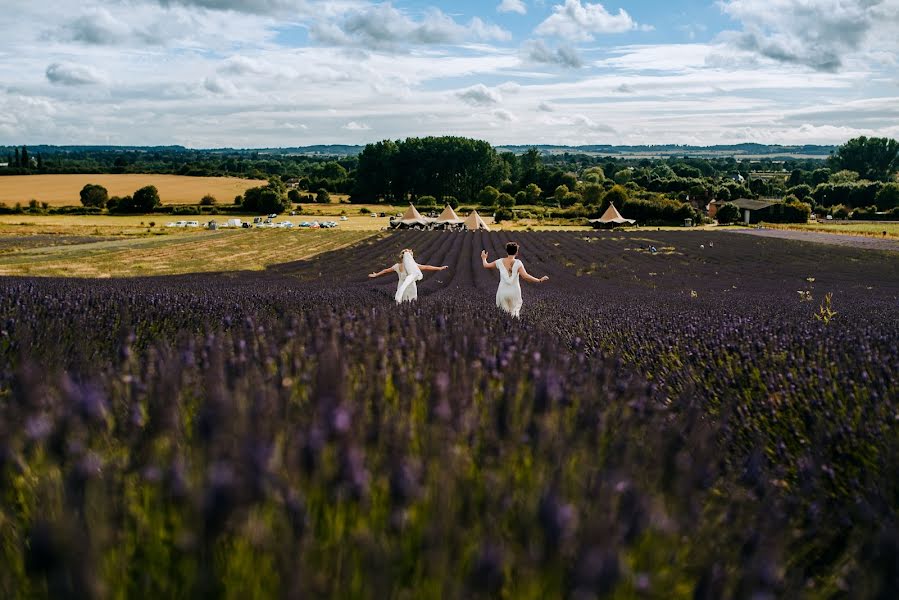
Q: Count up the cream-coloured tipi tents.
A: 4